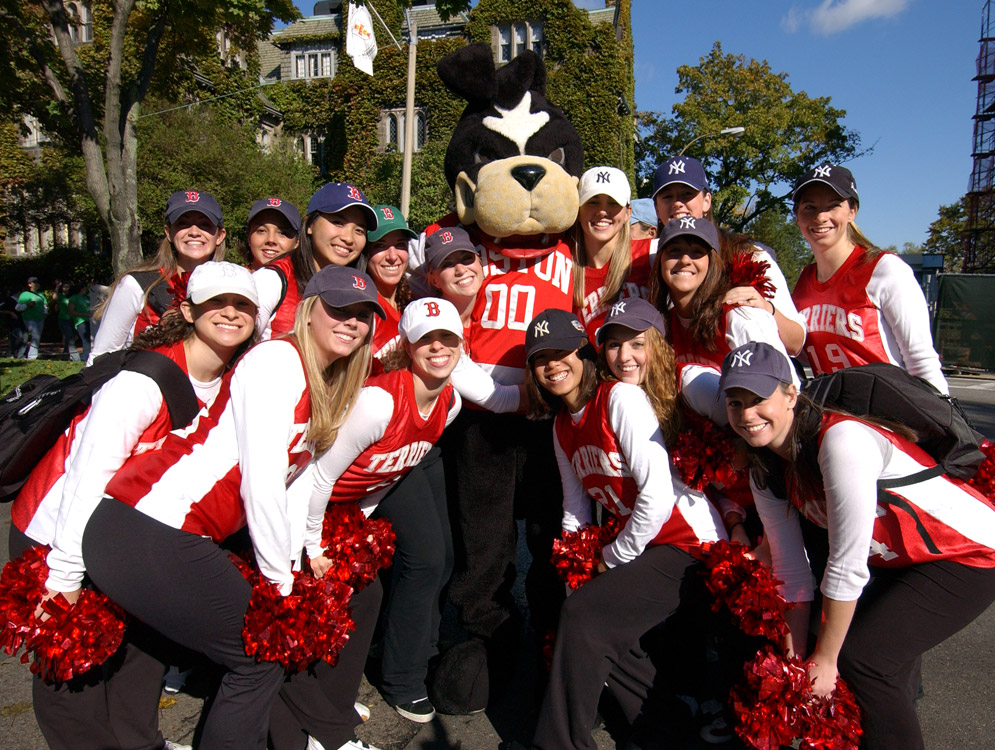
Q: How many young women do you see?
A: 15